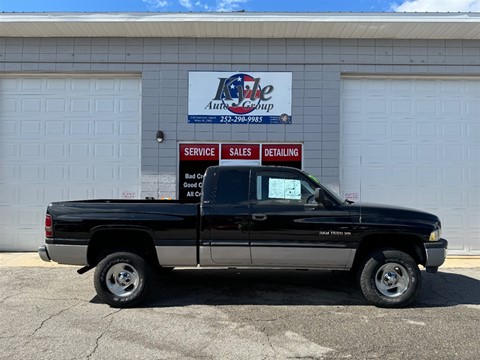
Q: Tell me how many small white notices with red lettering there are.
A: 2